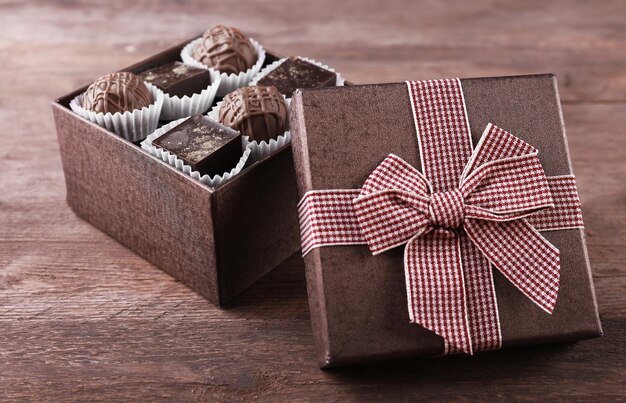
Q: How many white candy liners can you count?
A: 6